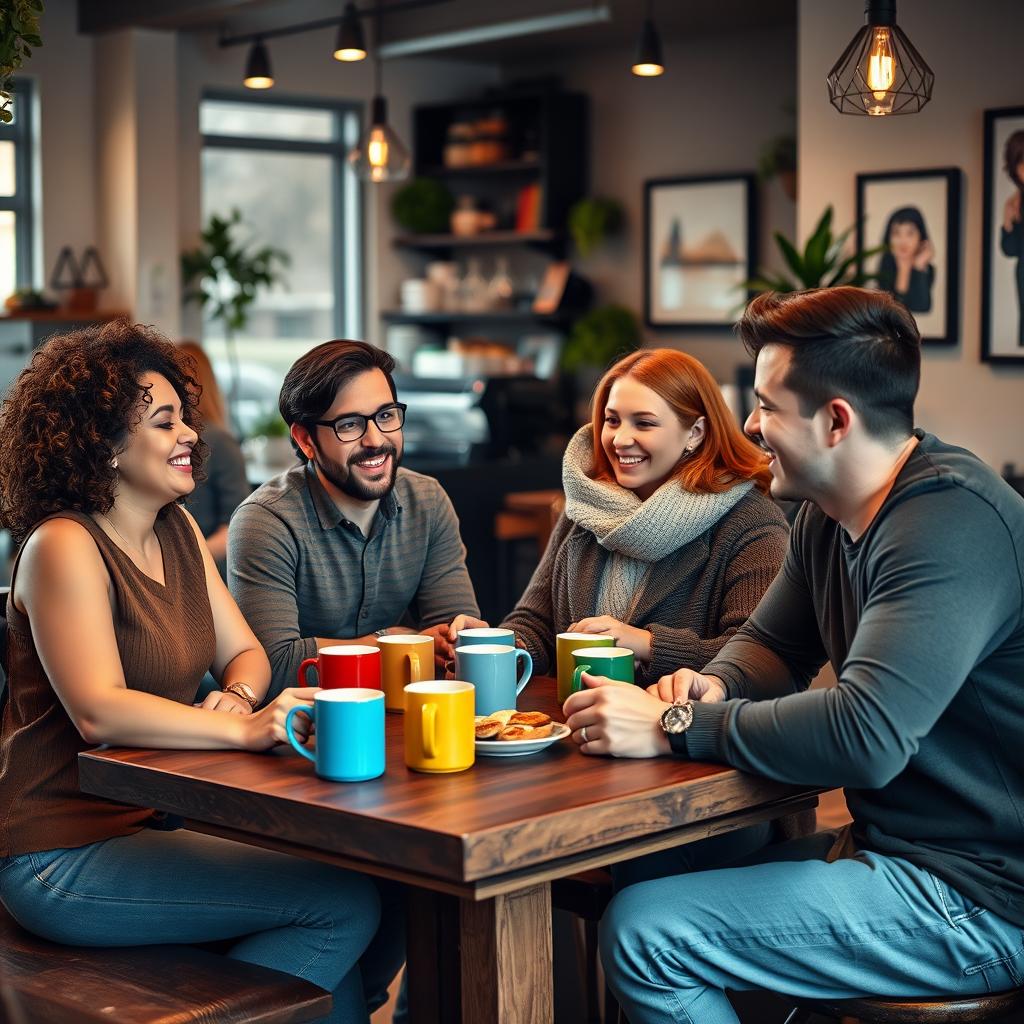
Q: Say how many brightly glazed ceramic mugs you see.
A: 8